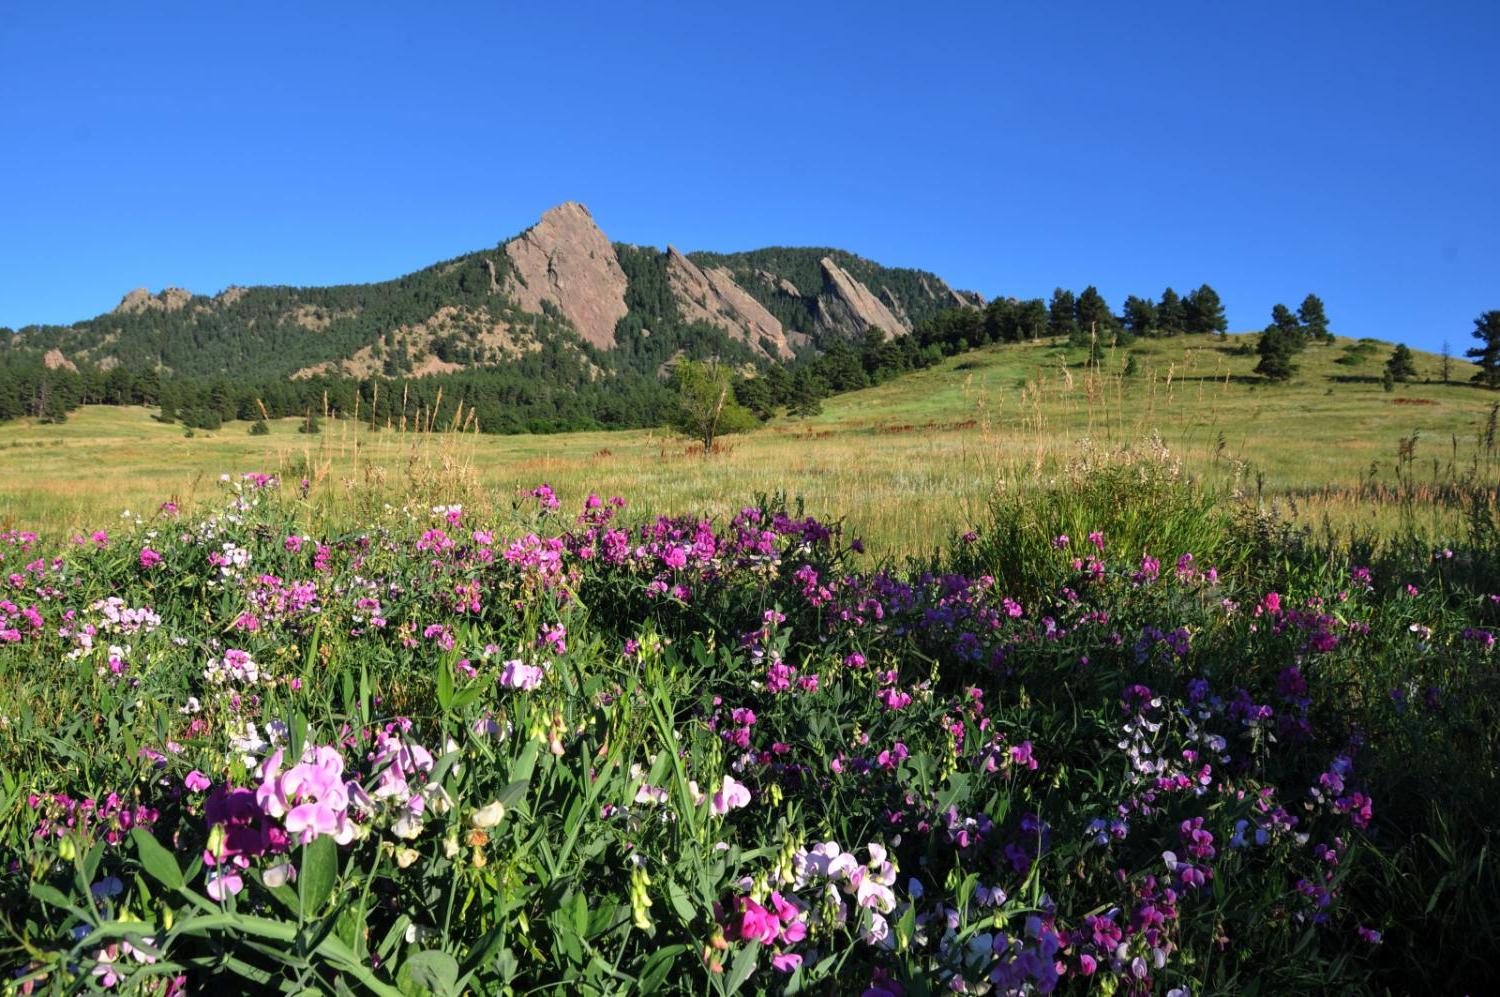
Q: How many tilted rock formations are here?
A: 3